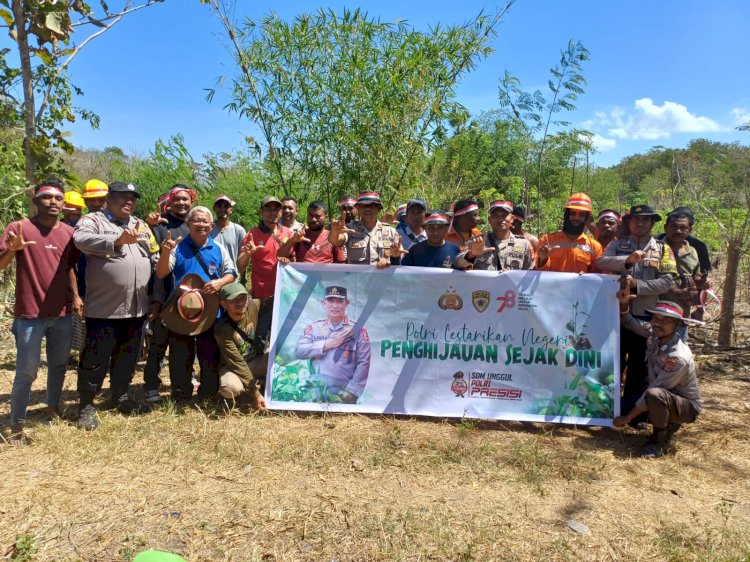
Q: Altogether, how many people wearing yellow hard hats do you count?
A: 2